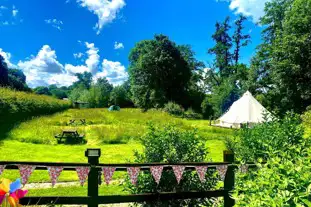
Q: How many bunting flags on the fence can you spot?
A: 11